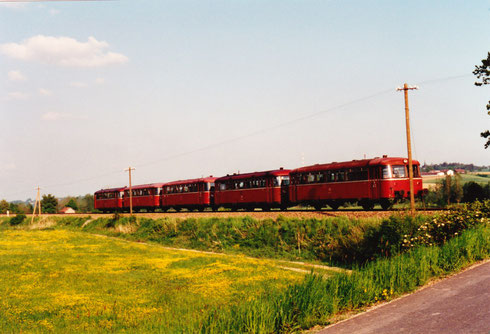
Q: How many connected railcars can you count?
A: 5